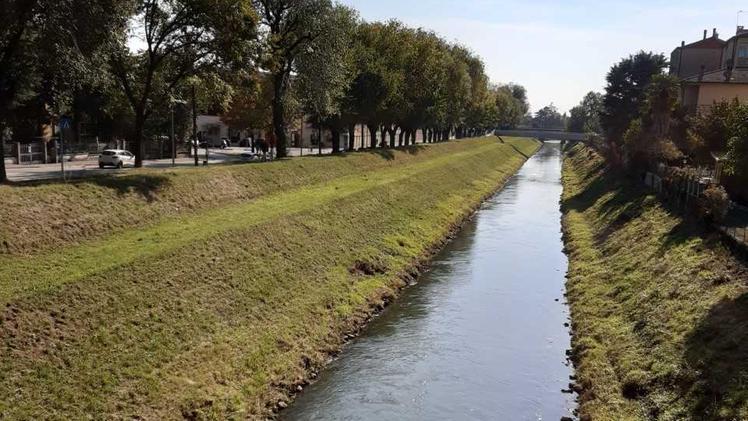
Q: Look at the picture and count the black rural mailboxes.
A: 0